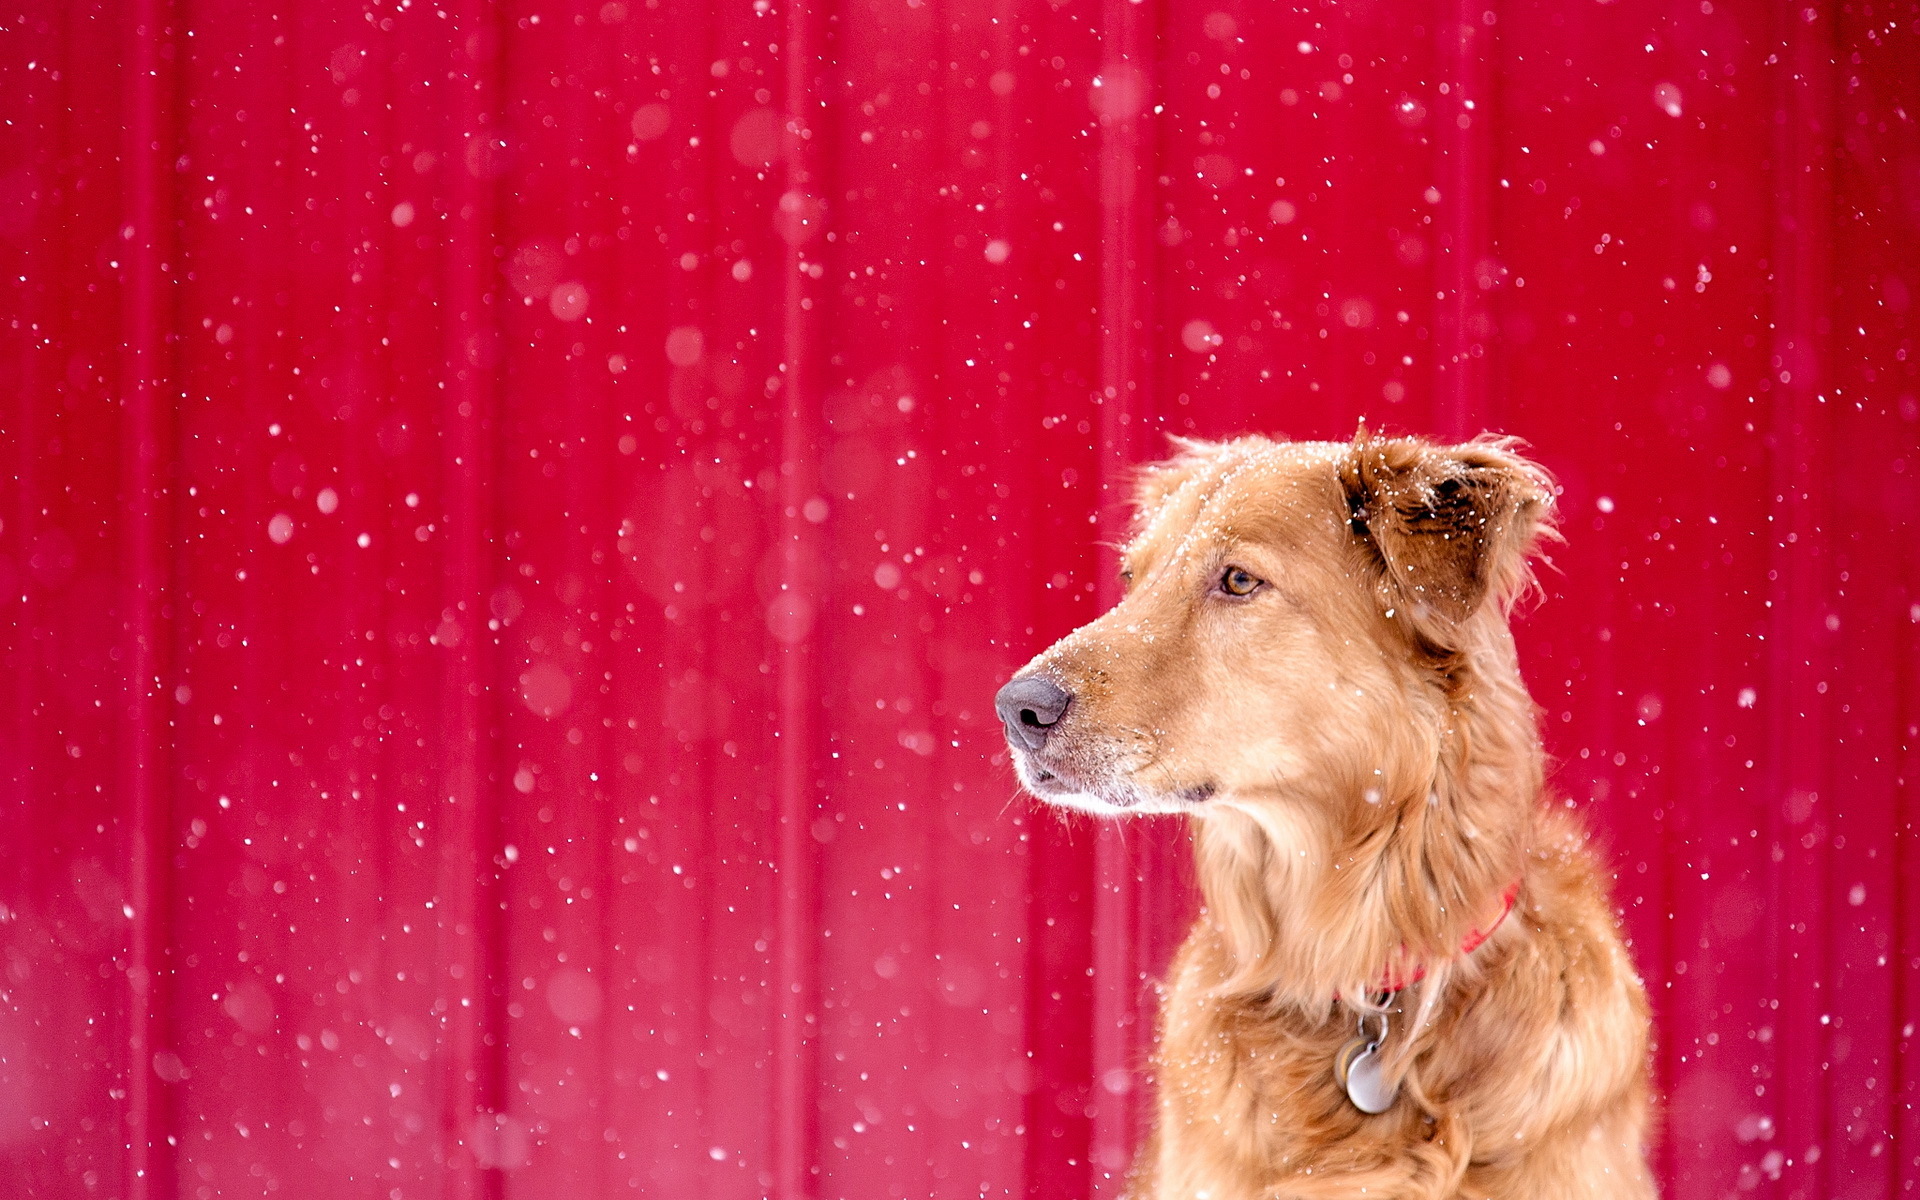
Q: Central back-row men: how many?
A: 0